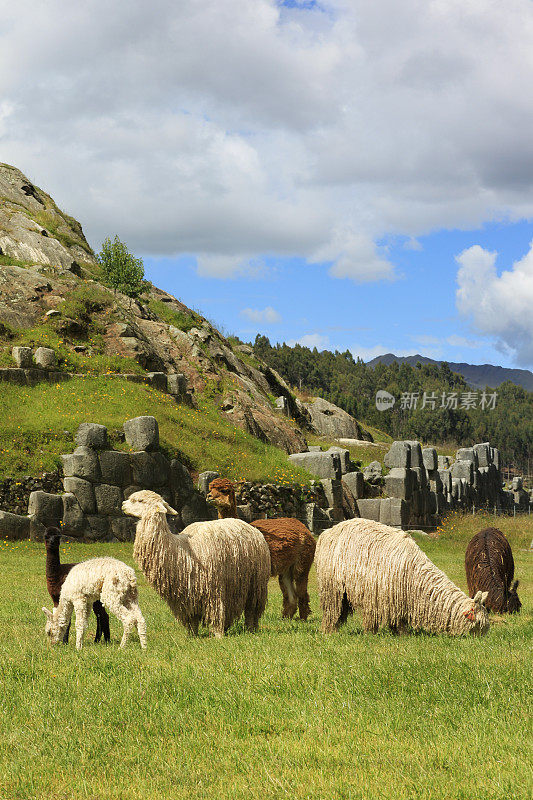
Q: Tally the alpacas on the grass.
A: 6